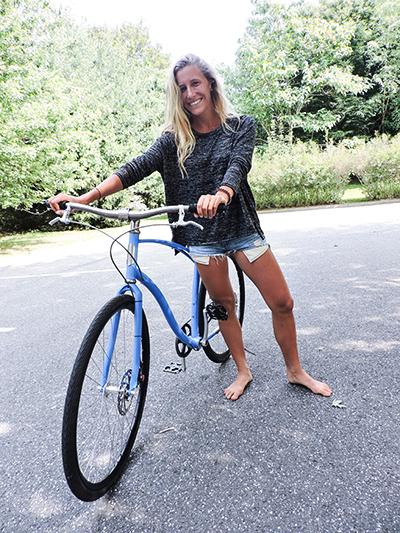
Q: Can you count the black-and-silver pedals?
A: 2